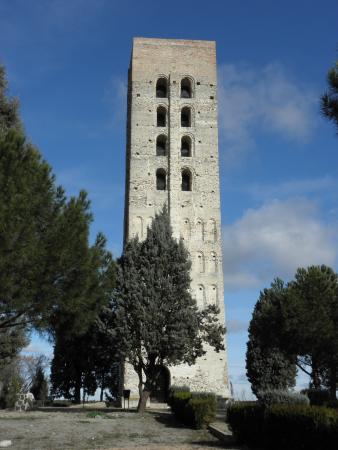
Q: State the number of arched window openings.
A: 8